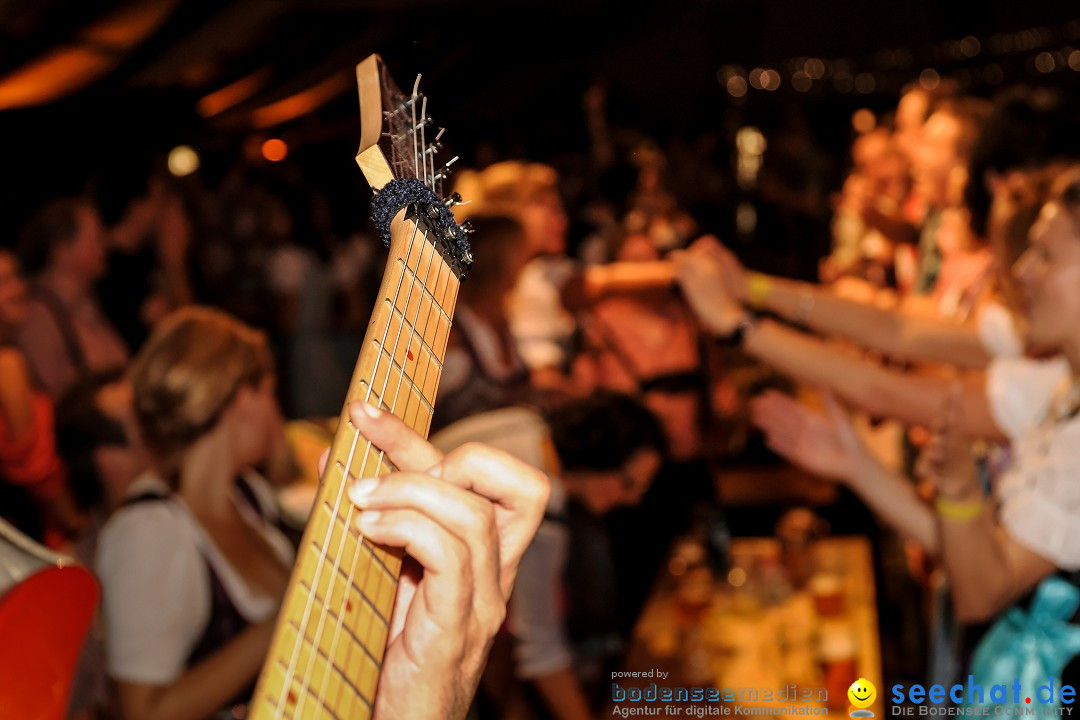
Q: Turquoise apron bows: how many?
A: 1